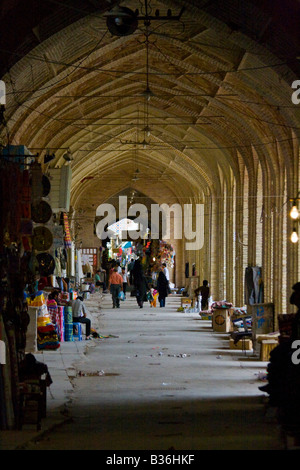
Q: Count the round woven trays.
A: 4